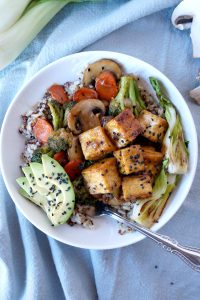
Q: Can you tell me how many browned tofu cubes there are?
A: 7